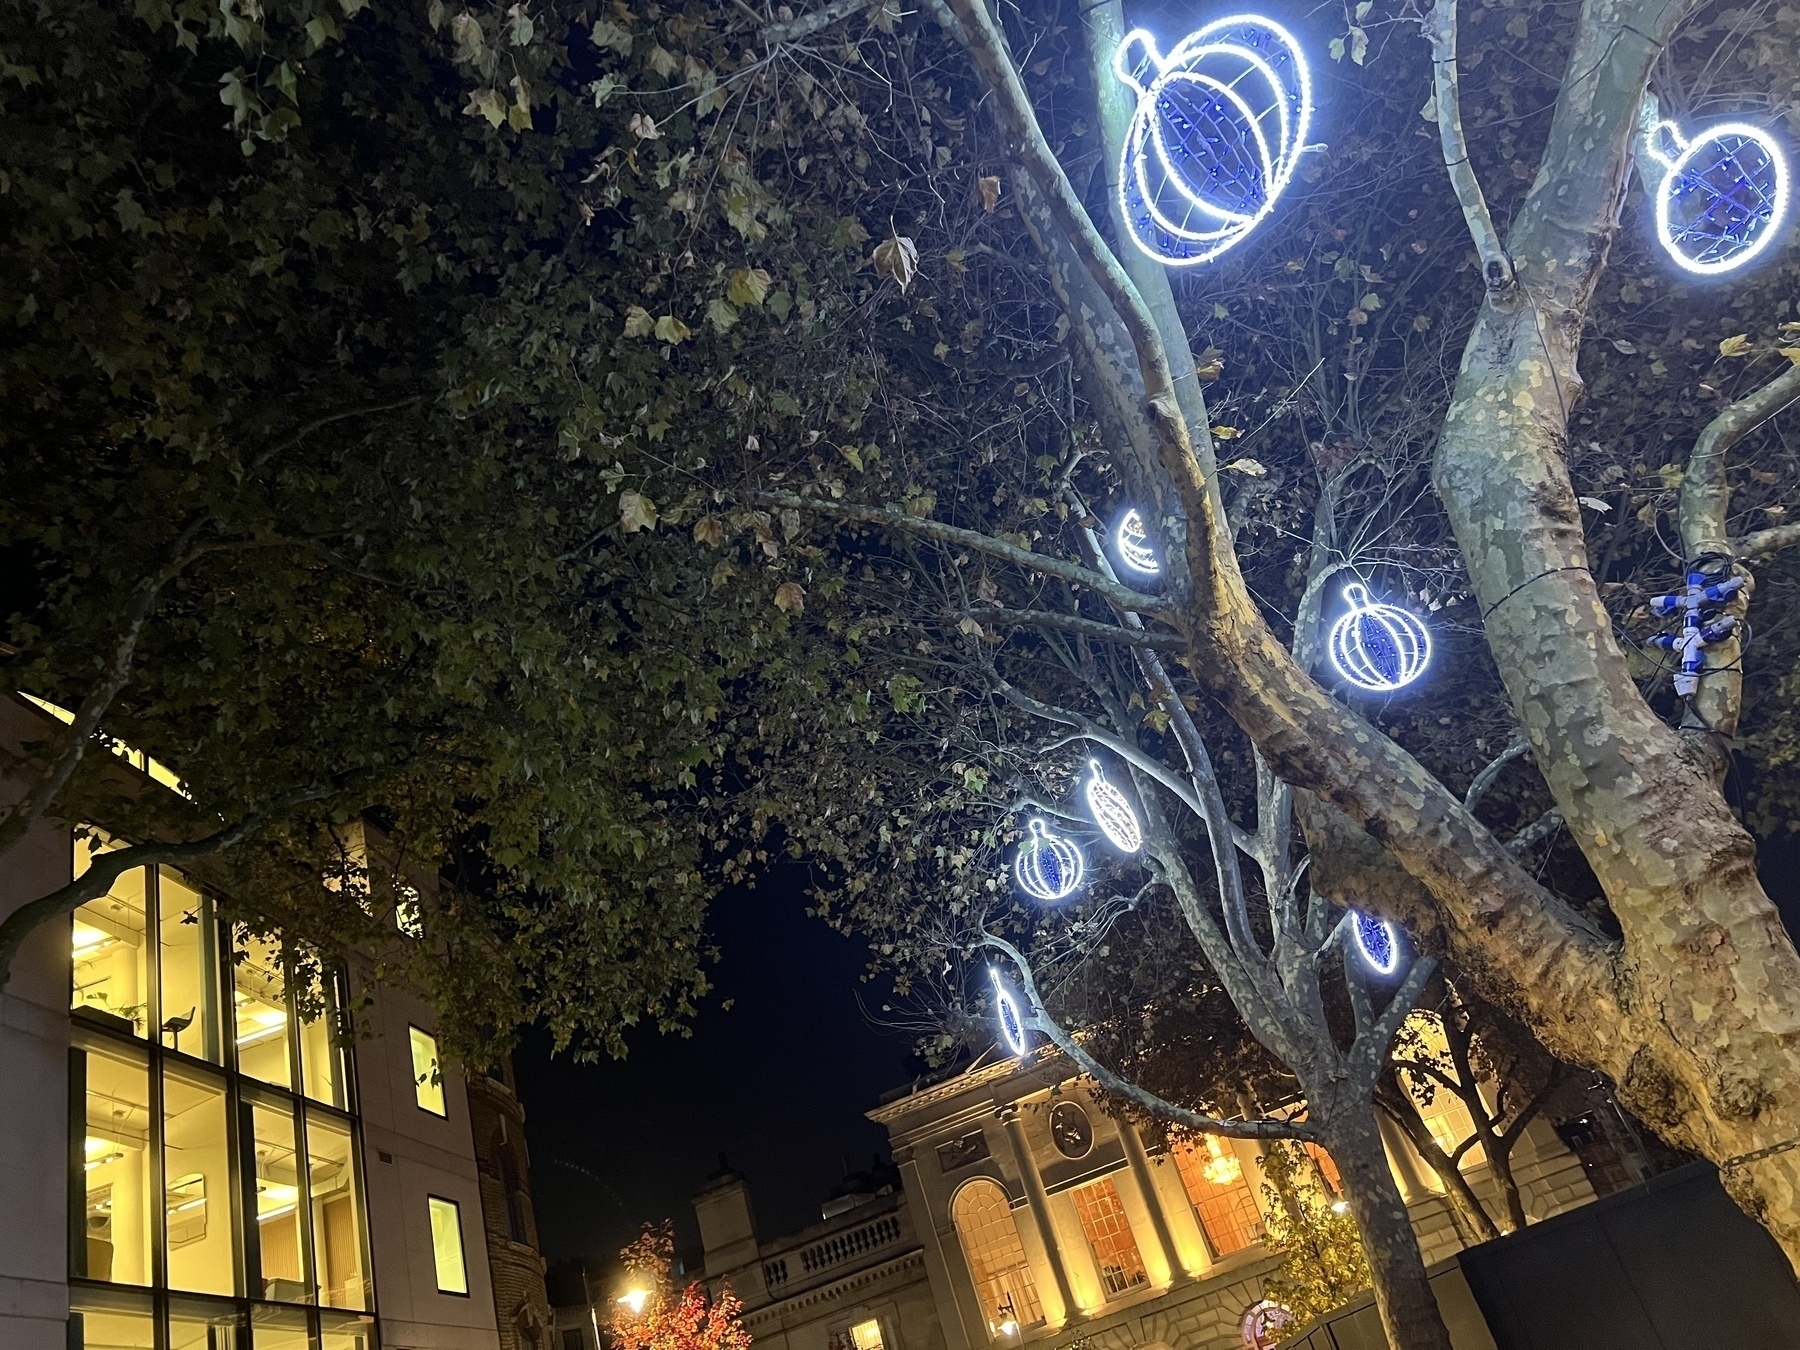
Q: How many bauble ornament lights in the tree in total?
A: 8